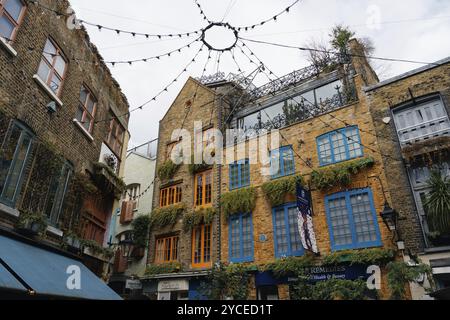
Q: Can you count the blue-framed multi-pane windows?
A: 6